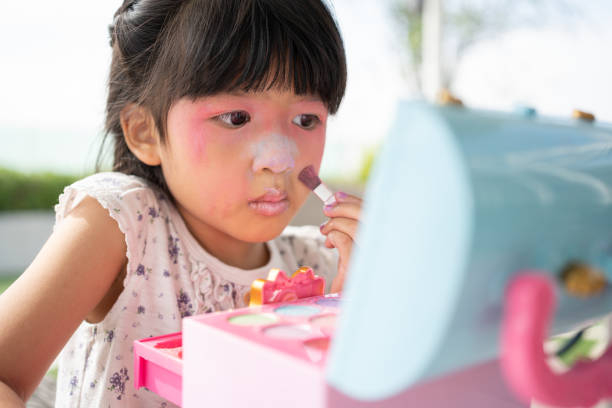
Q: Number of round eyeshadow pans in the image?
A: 6